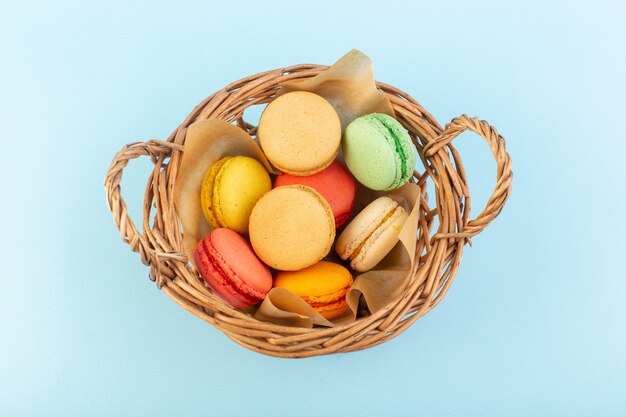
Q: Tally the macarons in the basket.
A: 8